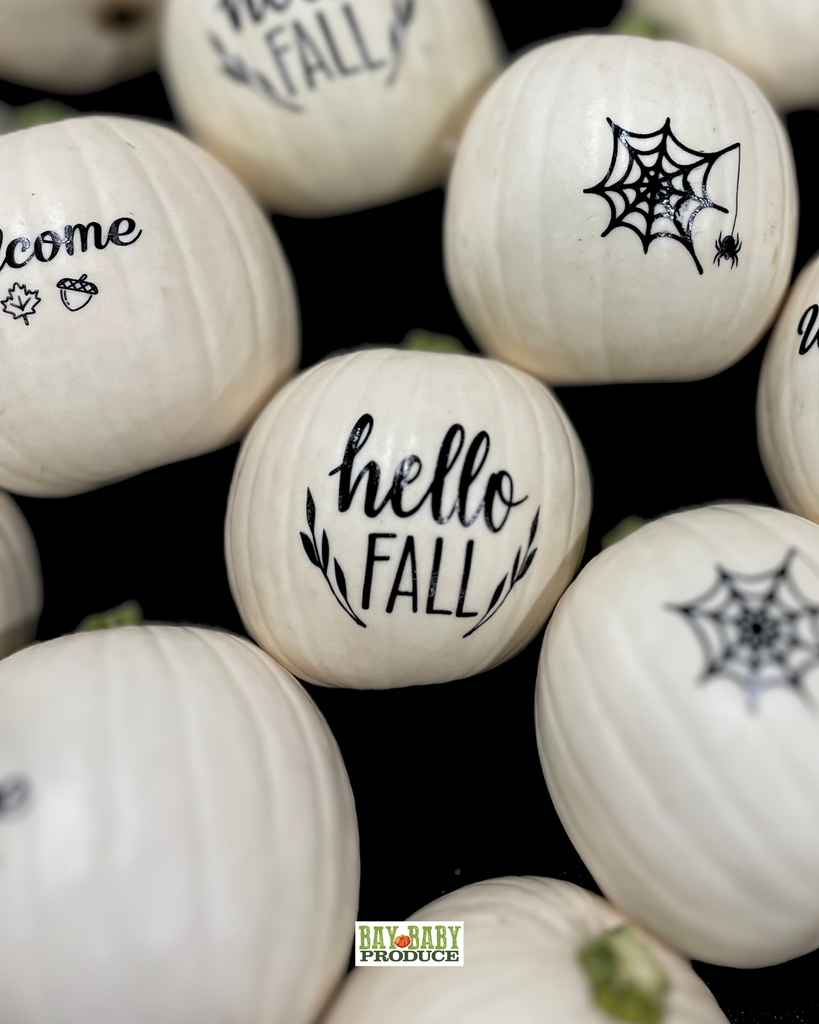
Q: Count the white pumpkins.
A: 11